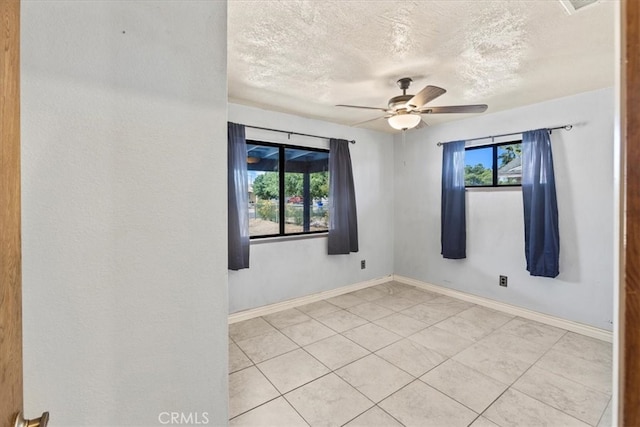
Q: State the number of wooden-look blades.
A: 5